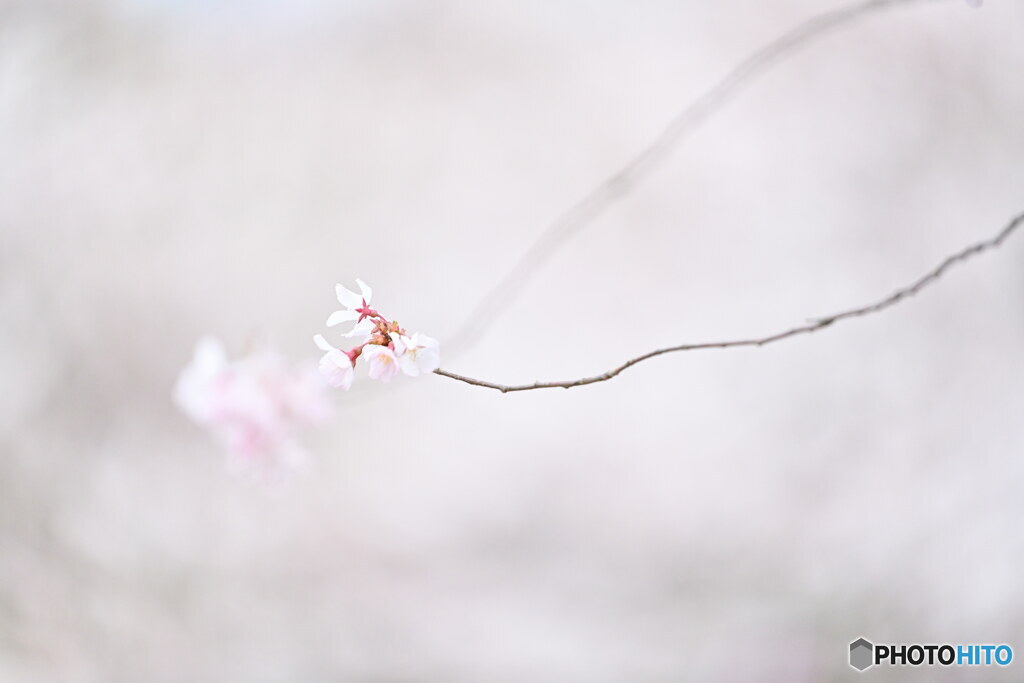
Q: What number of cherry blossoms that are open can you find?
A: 4